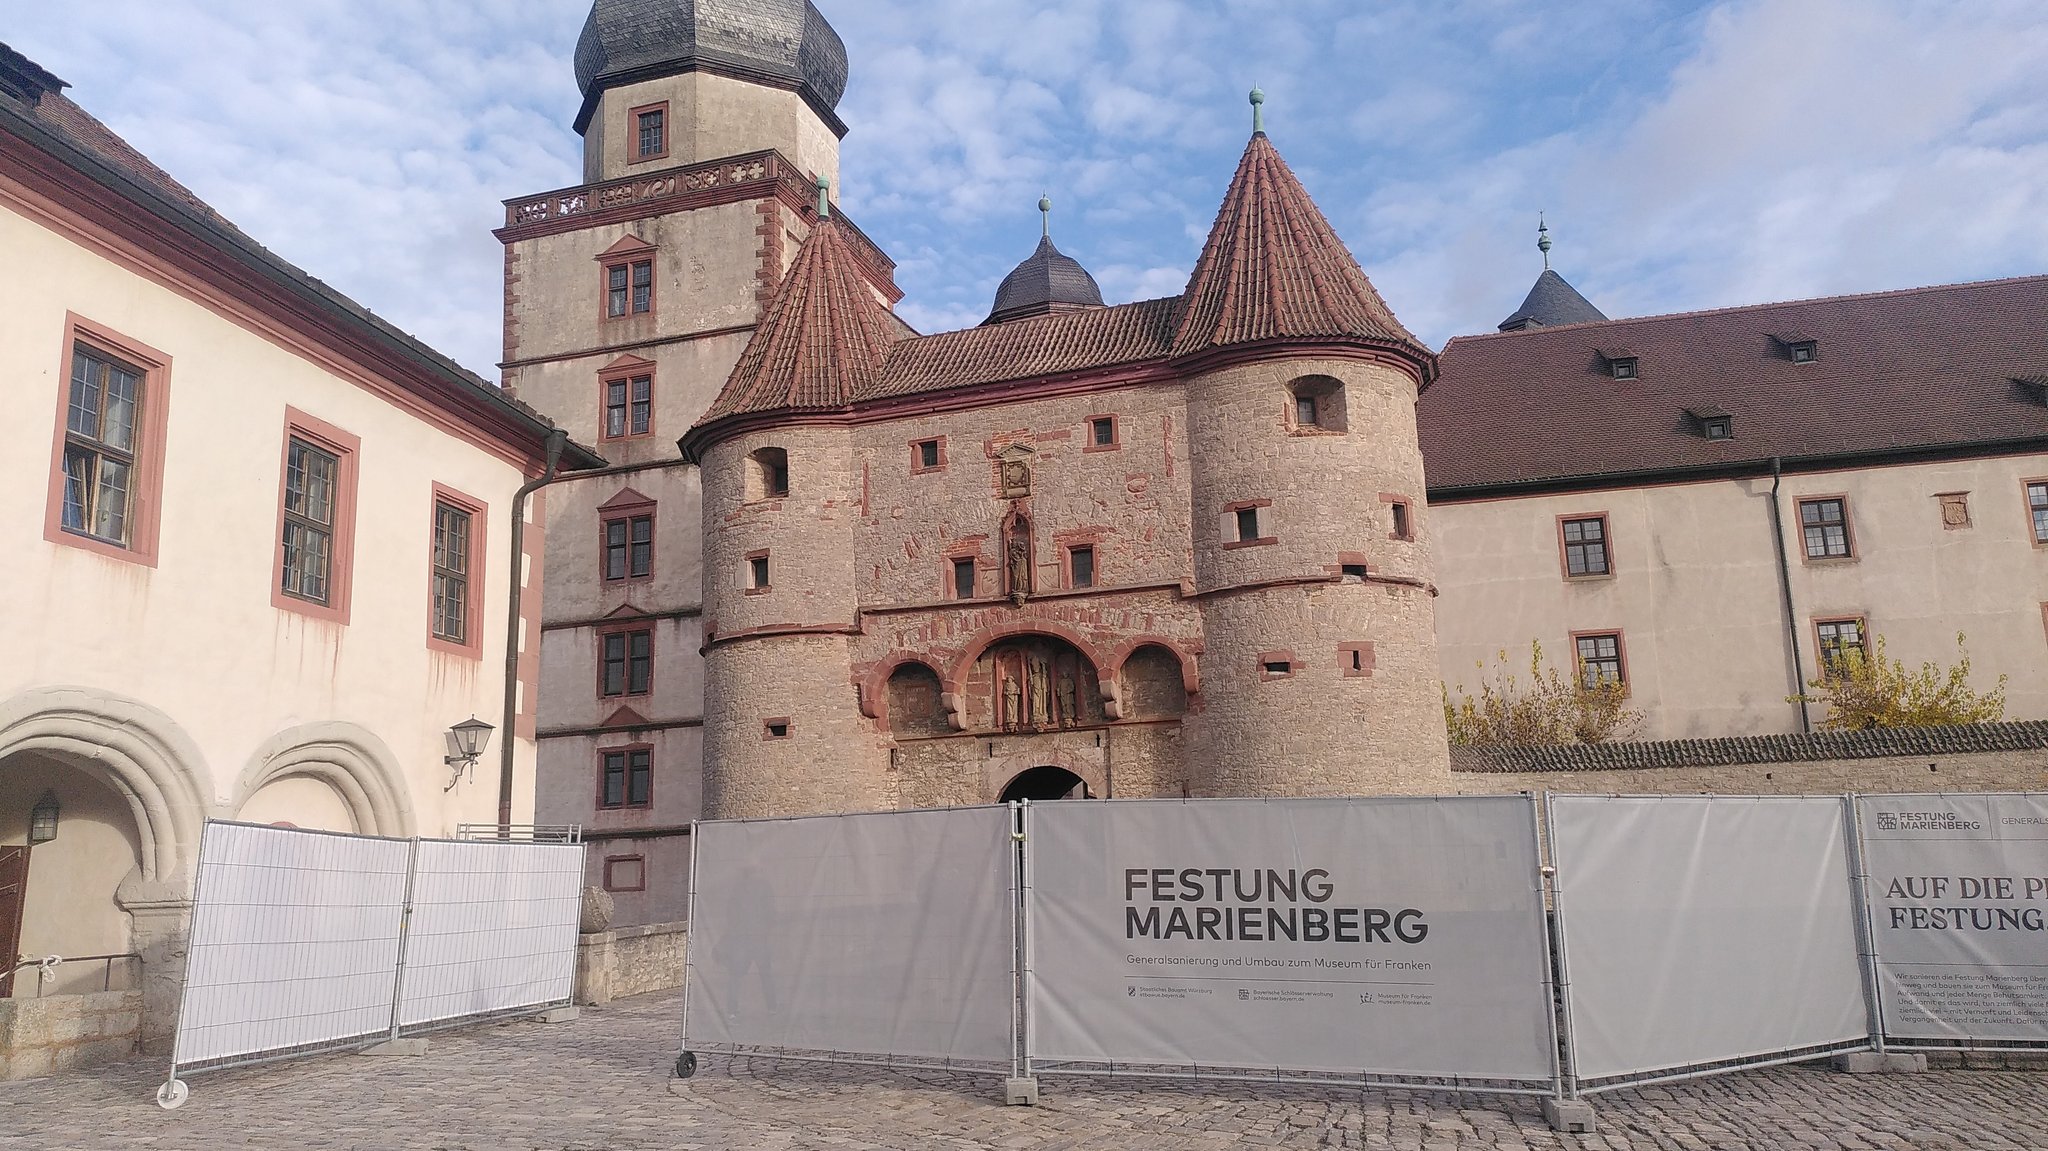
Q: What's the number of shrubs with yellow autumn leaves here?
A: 2